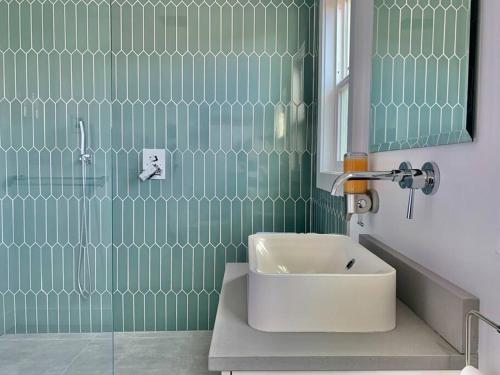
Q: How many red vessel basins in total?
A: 0